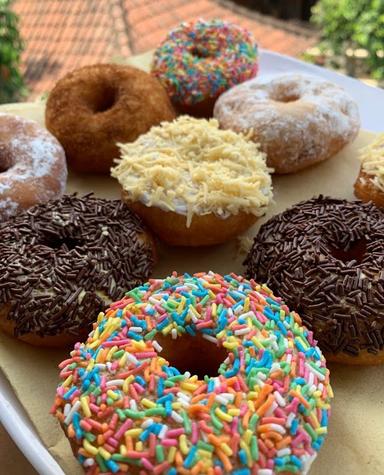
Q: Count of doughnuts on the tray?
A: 9